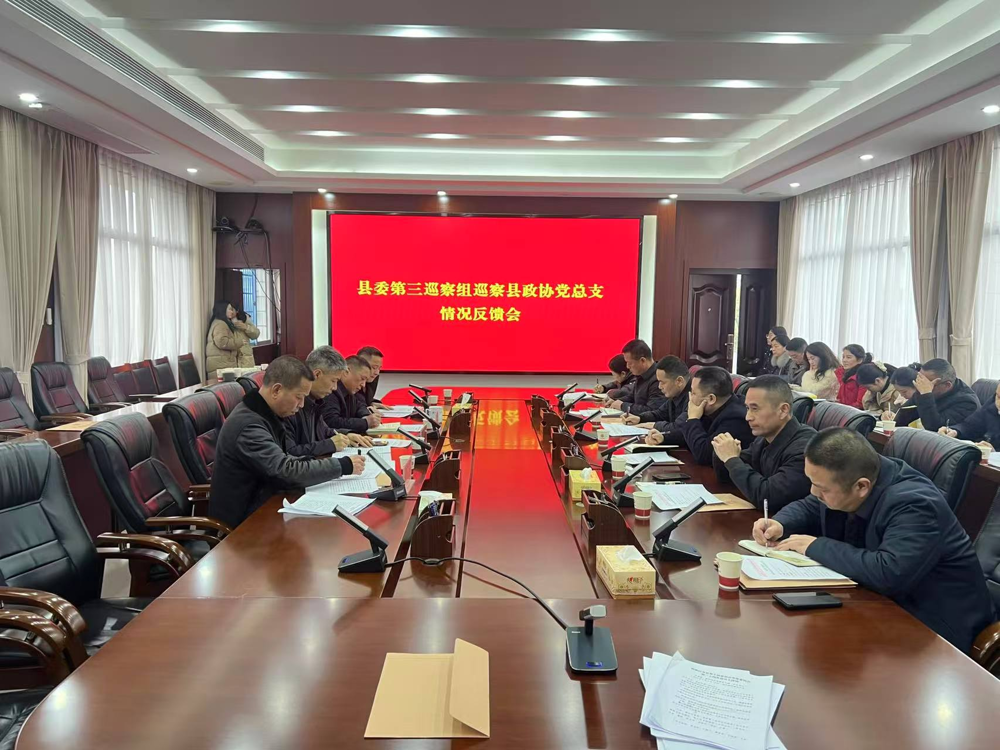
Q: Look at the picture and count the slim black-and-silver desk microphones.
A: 13